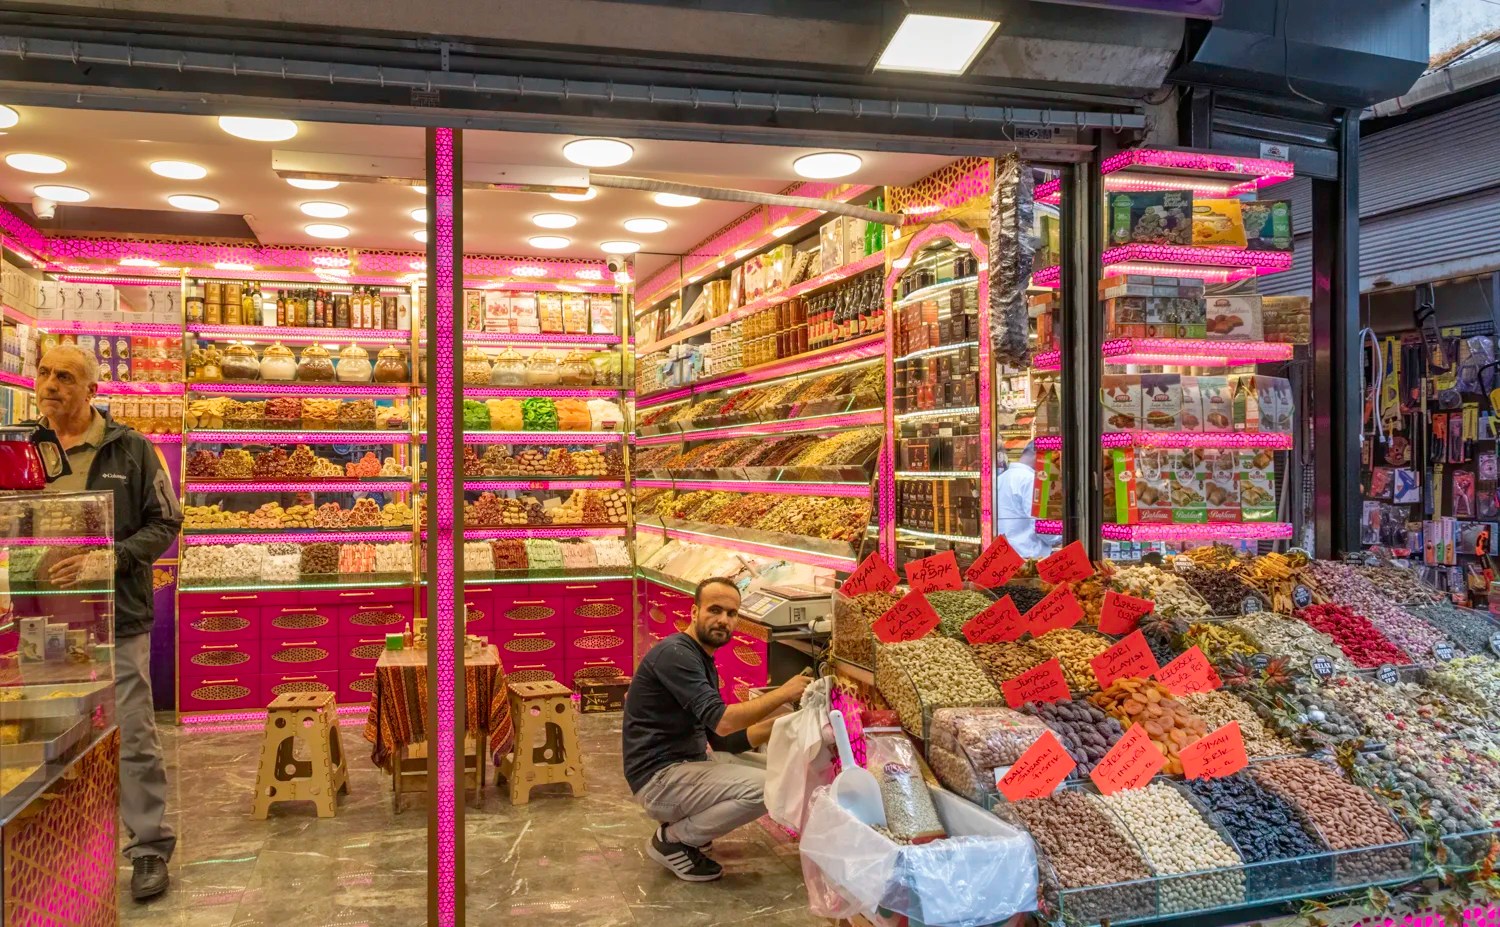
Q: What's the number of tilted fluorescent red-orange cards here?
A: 14